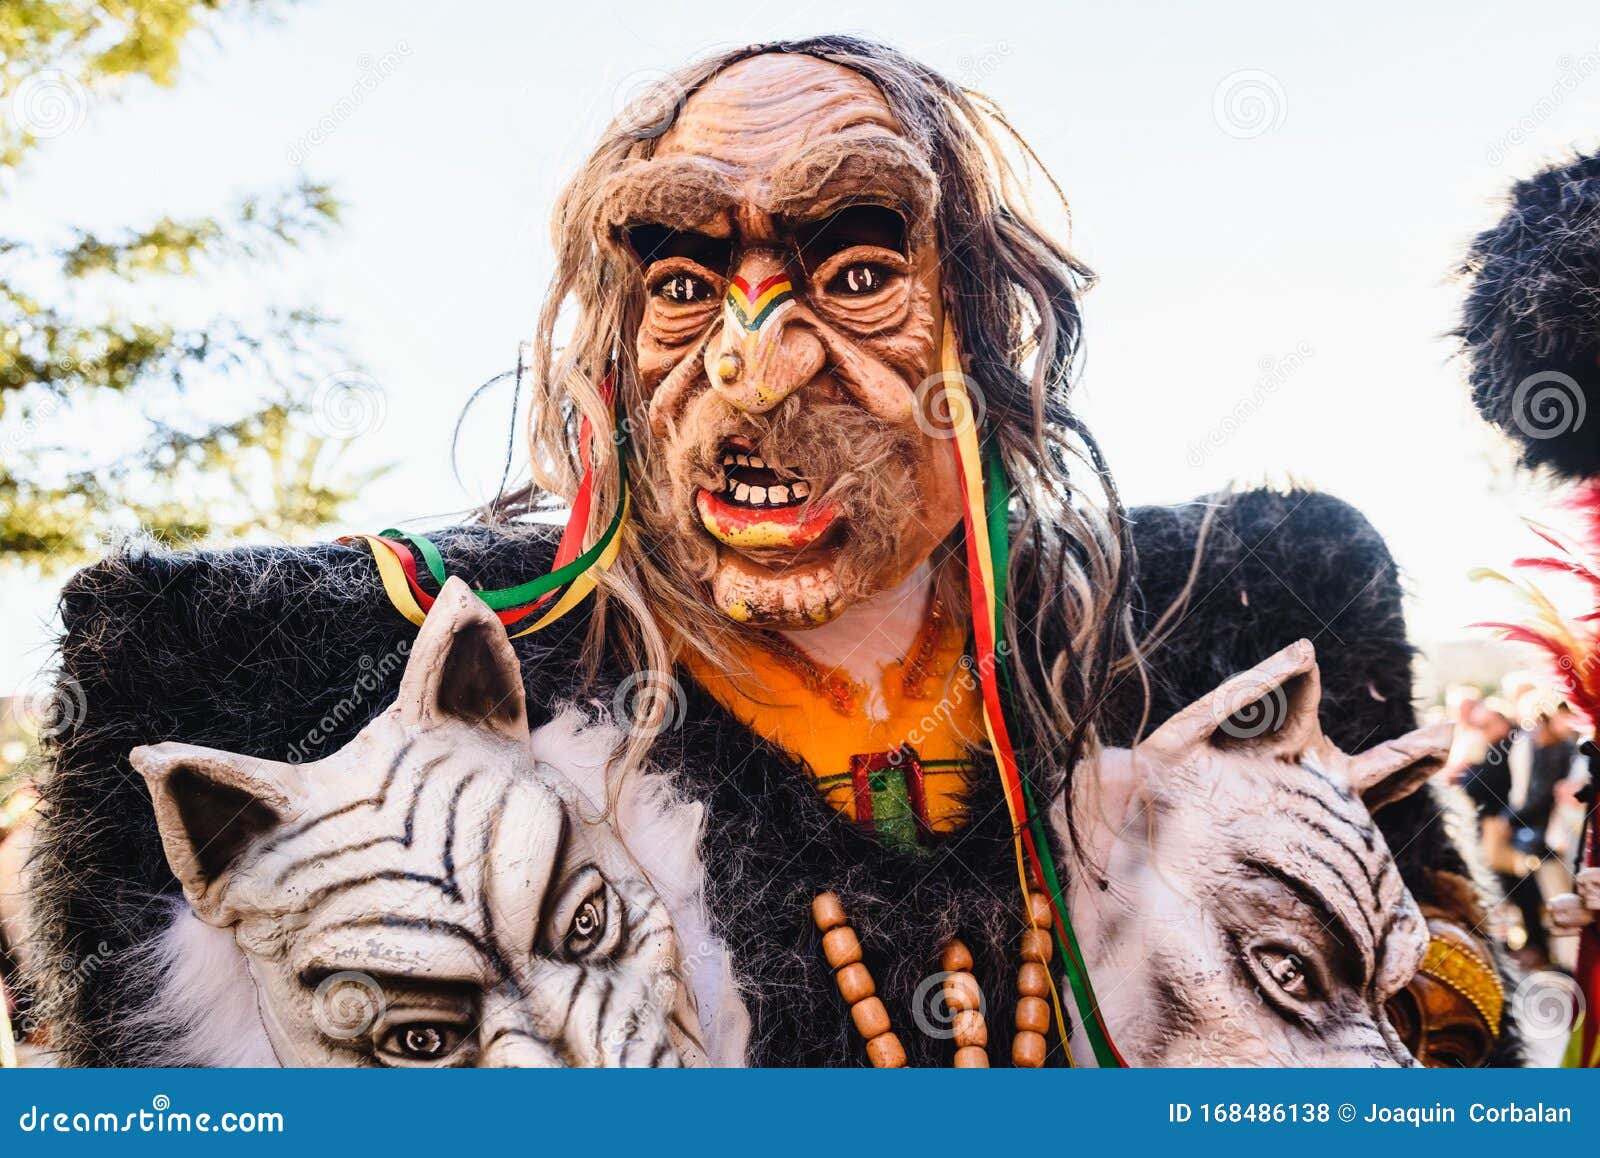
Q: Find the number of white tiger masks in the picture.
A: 2